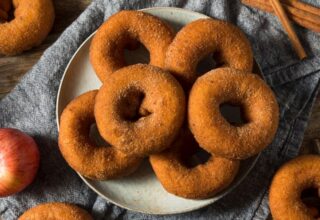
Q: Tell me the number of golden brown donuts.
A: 9